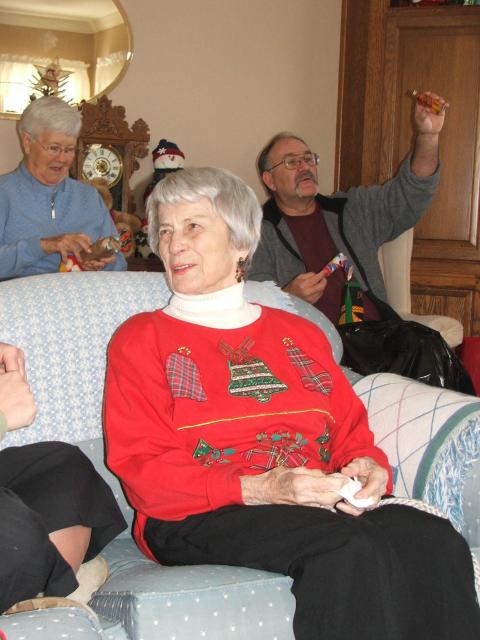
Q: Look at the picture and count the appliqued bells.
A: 3